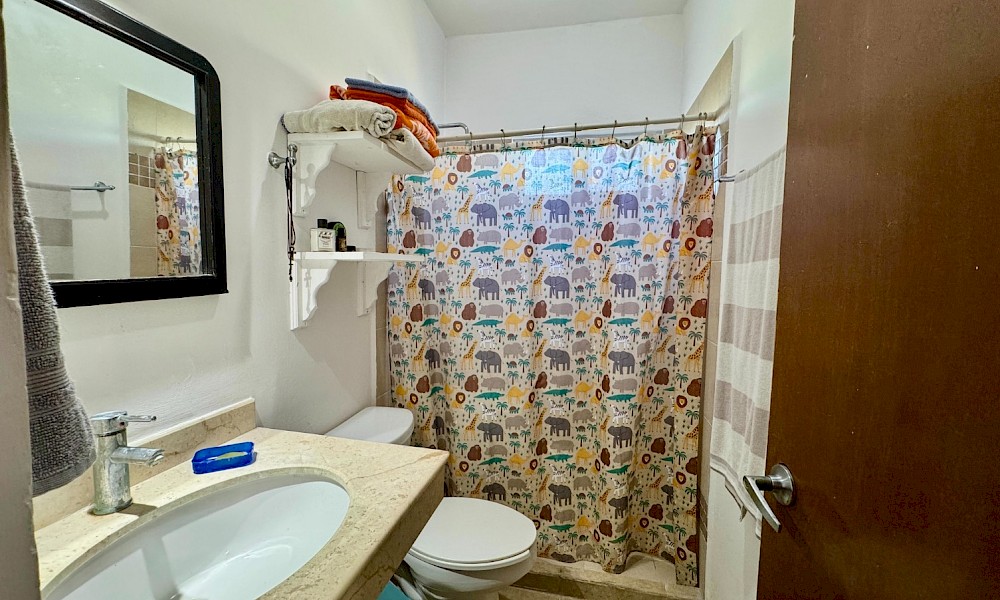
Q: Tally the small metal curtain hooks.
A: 9